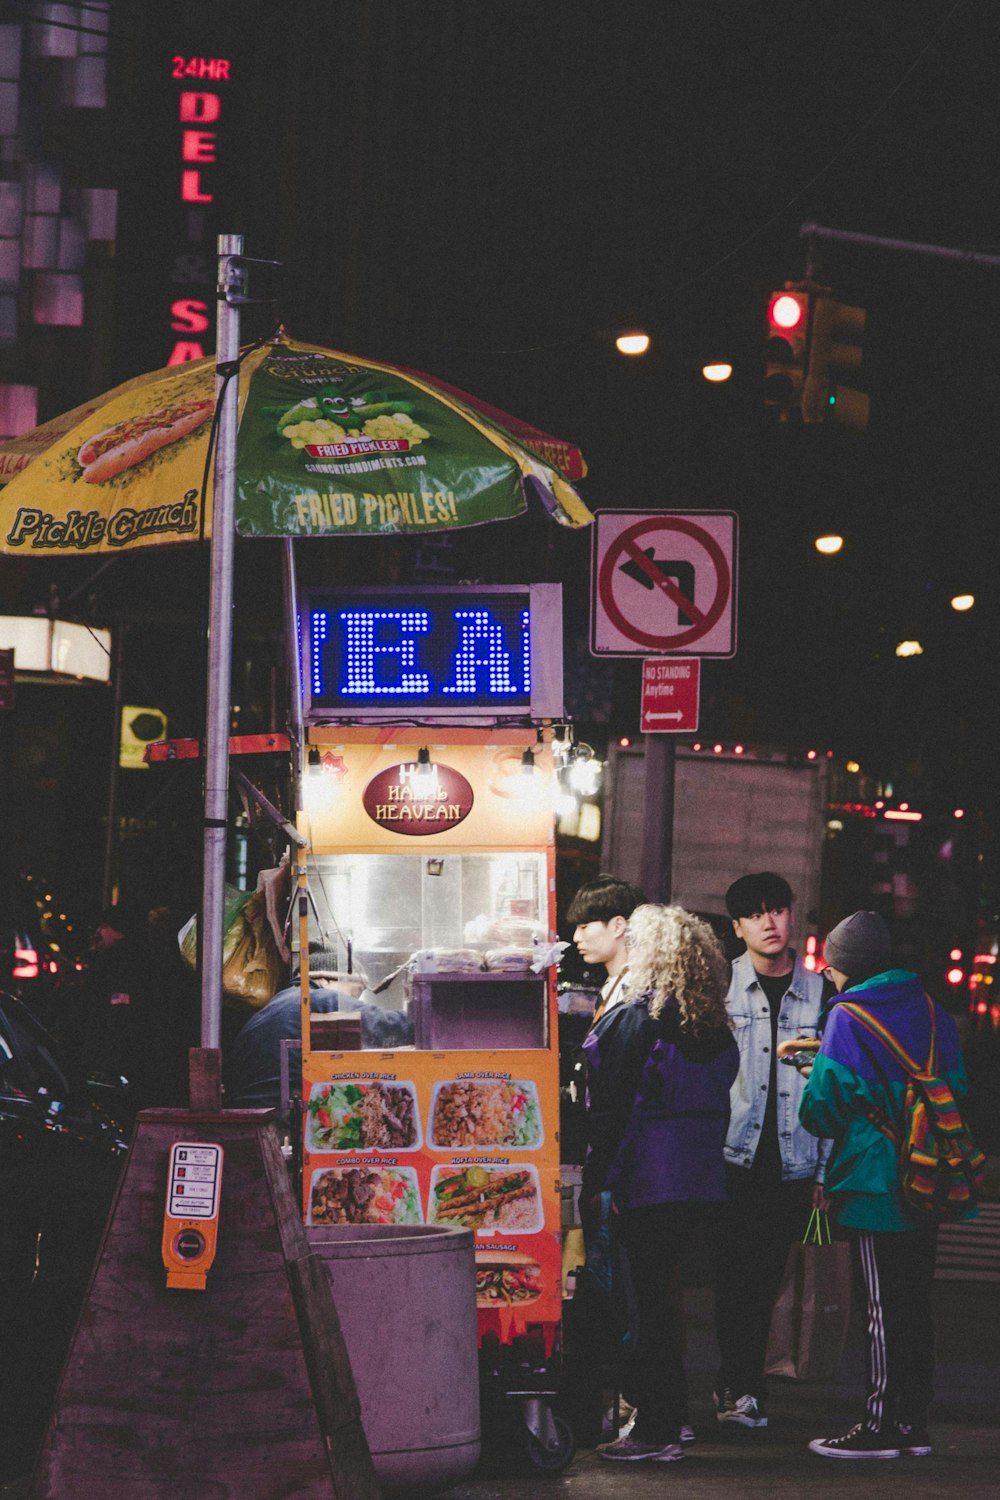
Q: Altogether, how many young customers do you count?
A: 4